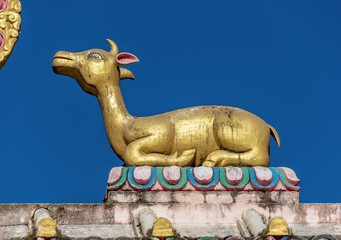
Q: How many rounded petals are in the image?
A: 7